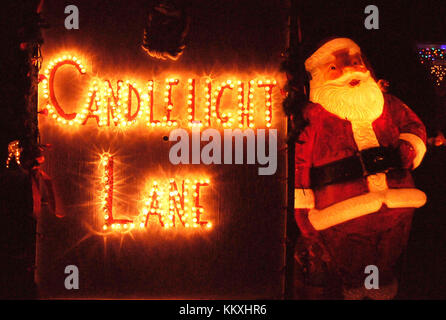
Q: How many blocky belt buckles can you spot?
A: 1